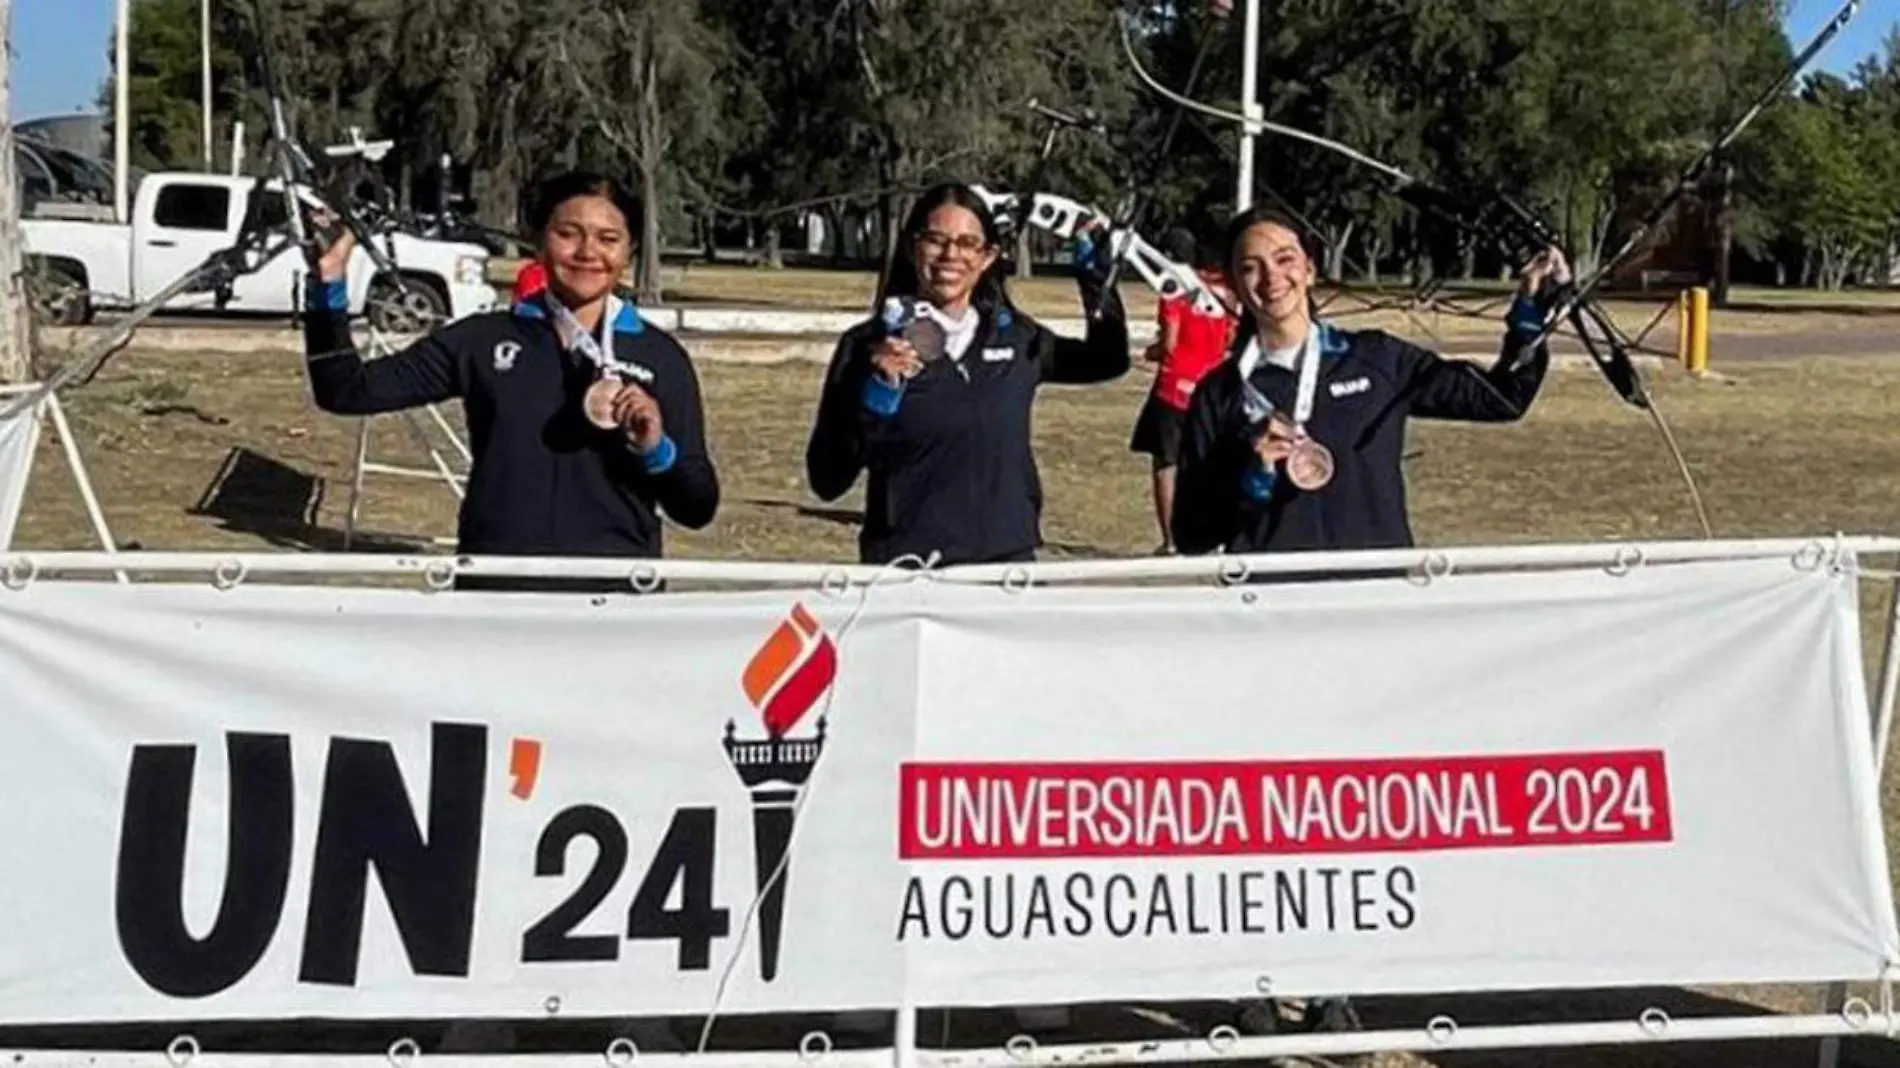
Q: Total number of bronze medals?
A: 3